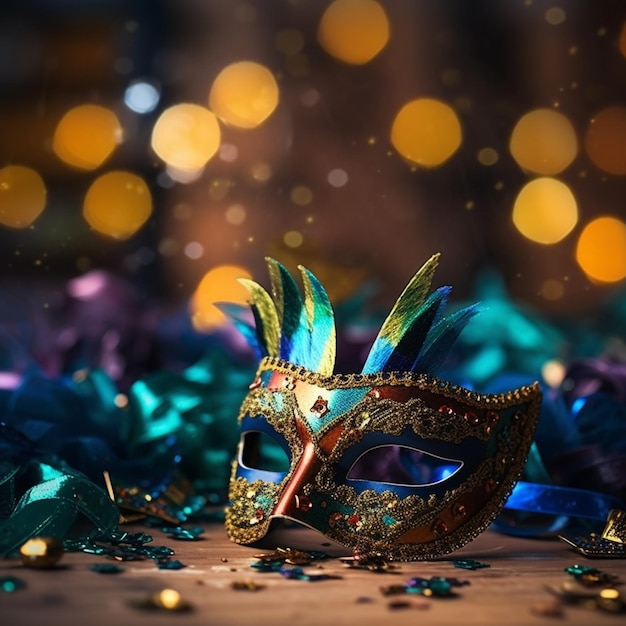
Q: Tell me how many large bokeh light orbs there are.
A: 12